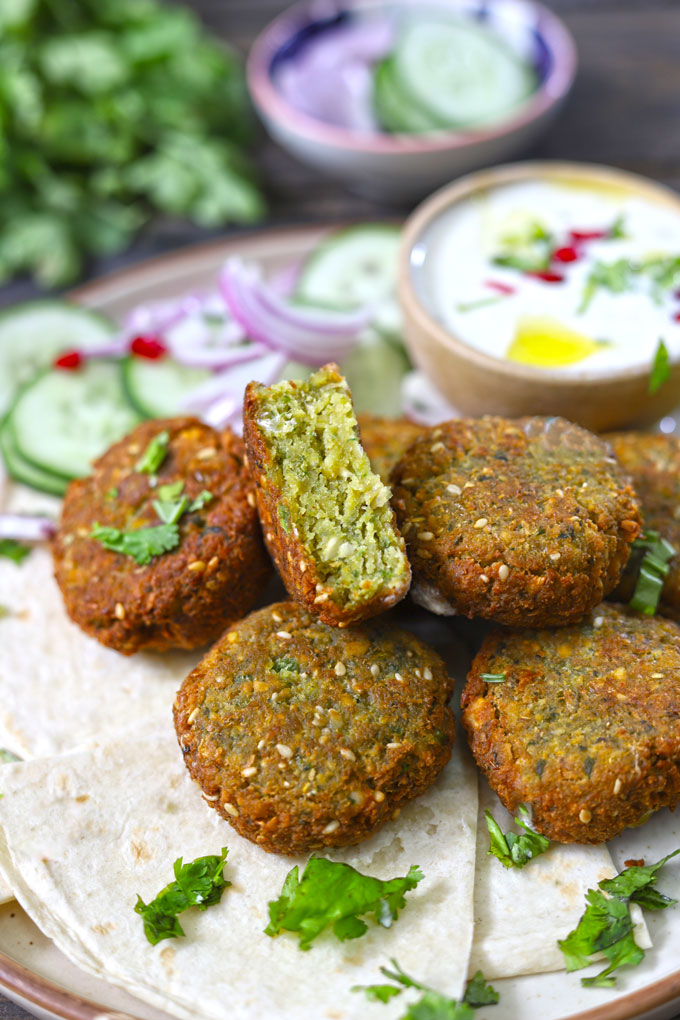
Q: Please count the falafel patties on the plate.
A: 7